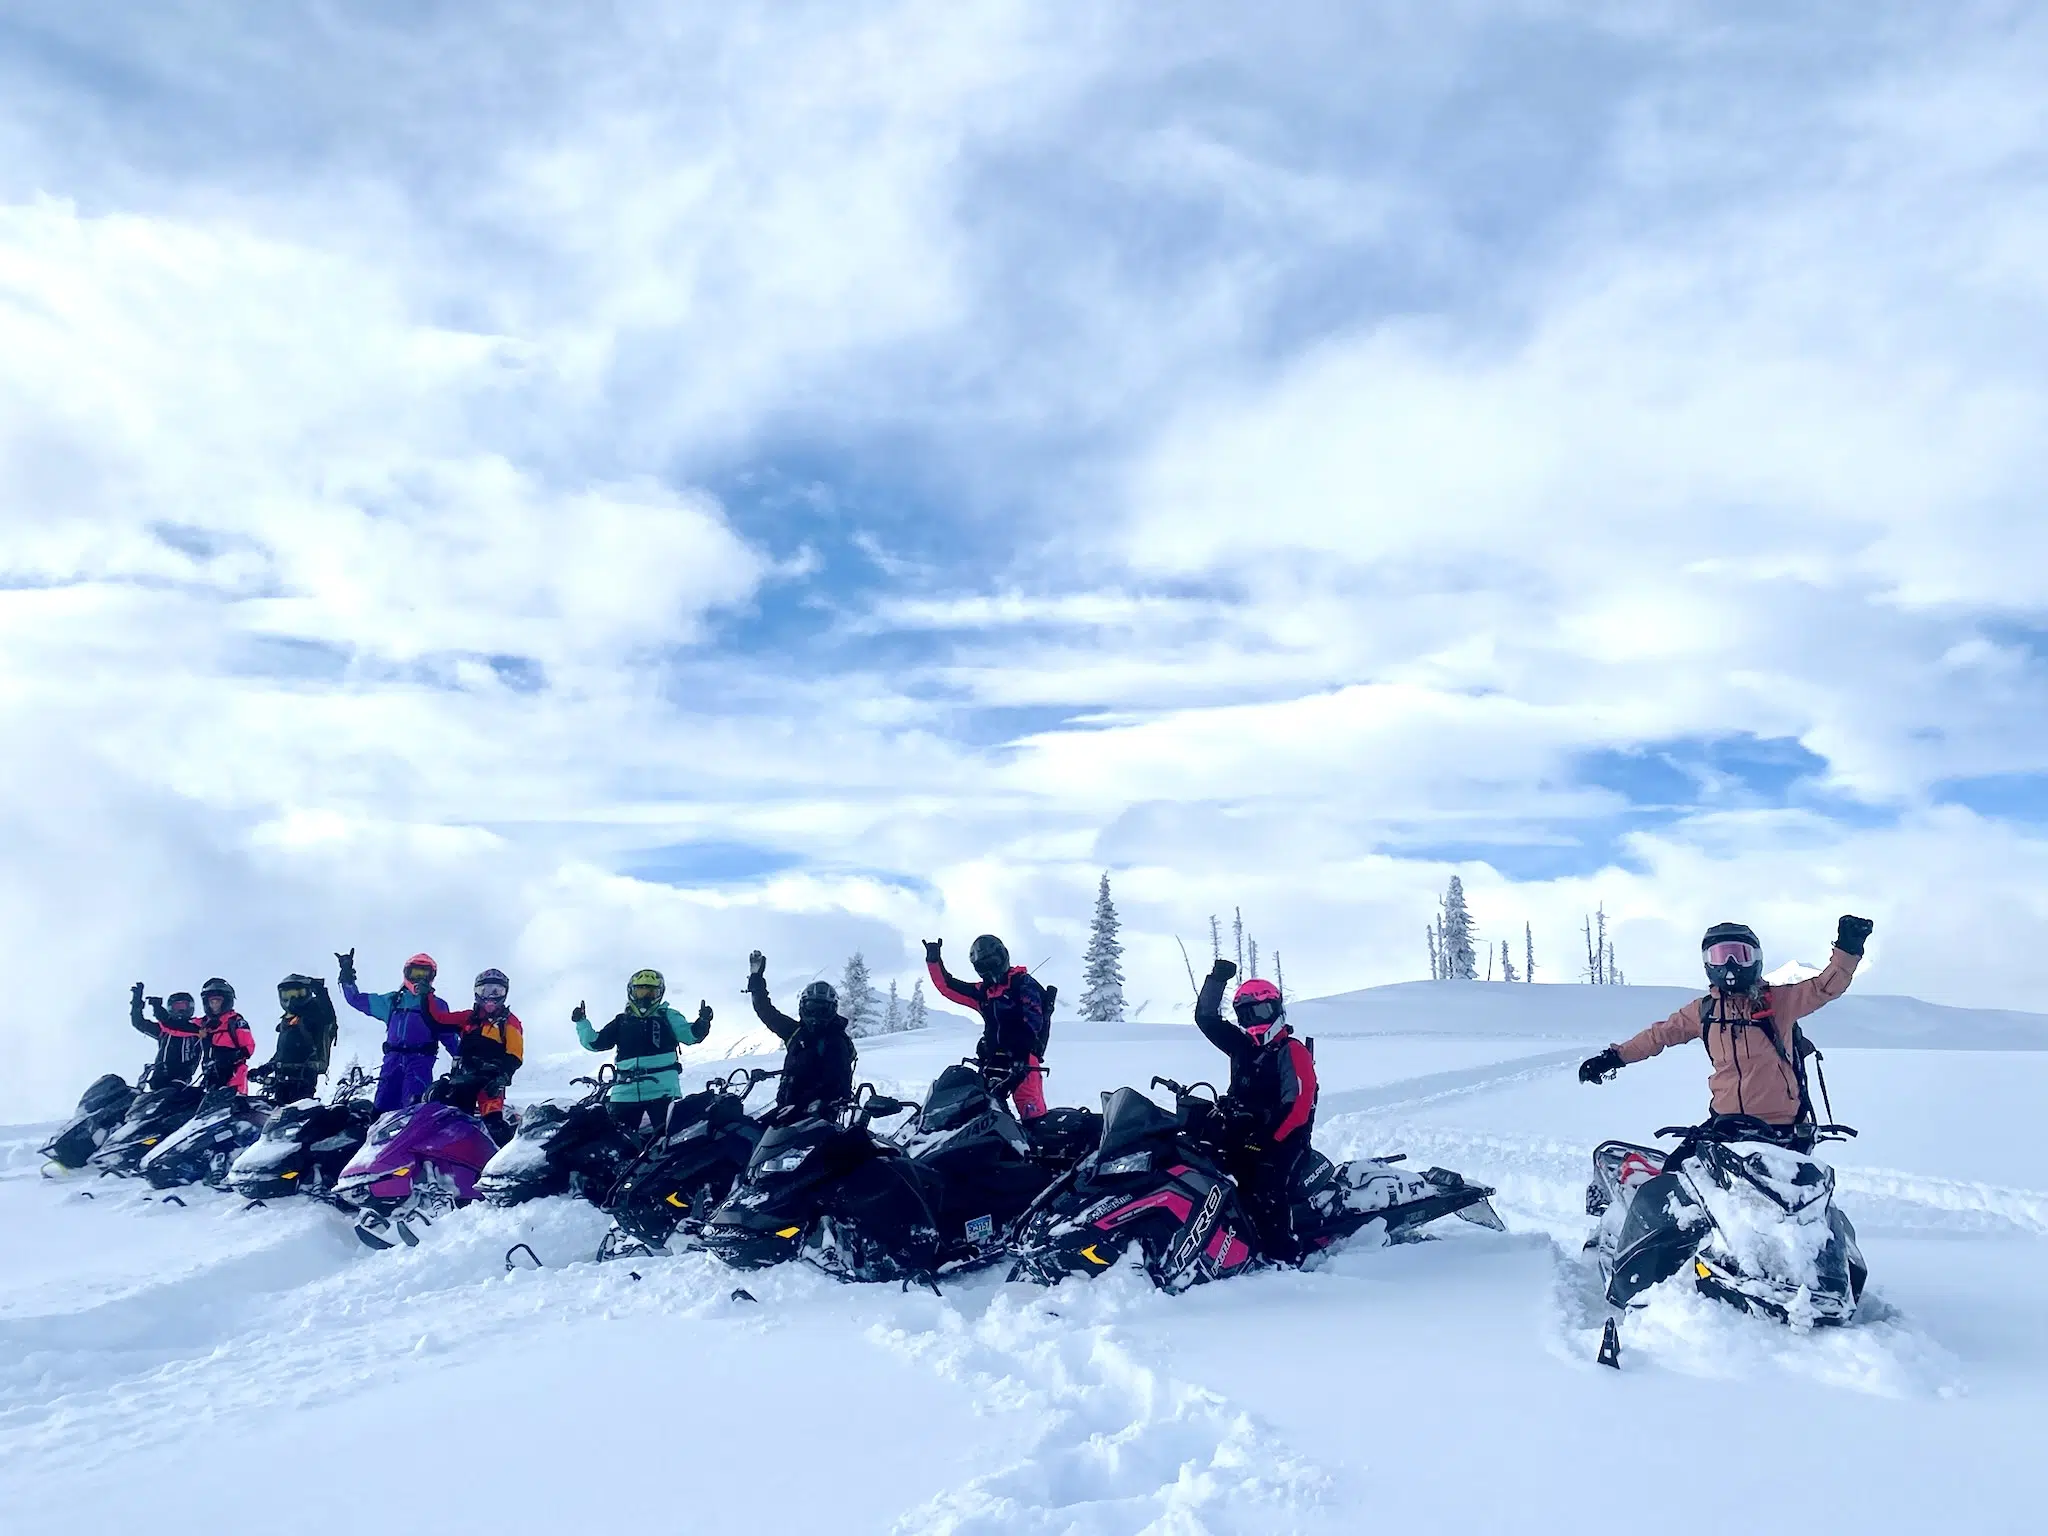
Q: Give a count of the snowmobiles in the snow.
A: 11